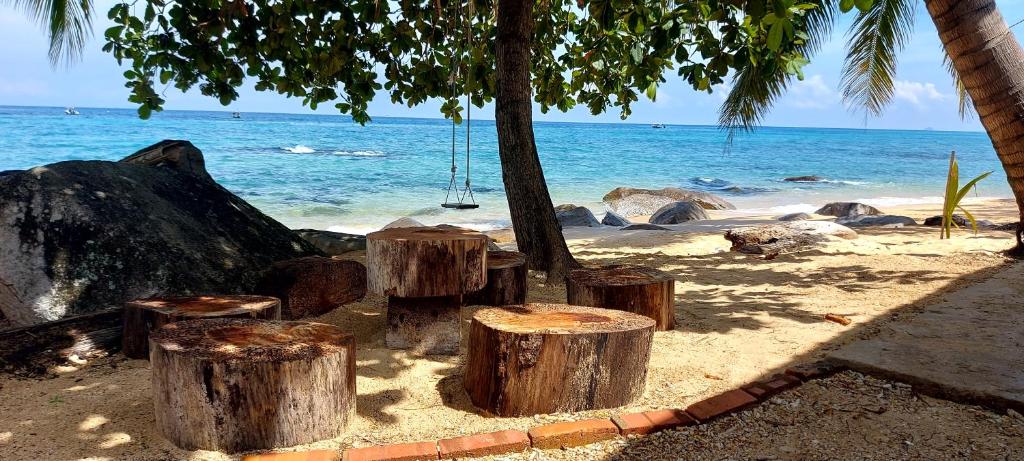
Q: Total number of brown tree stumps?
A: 6